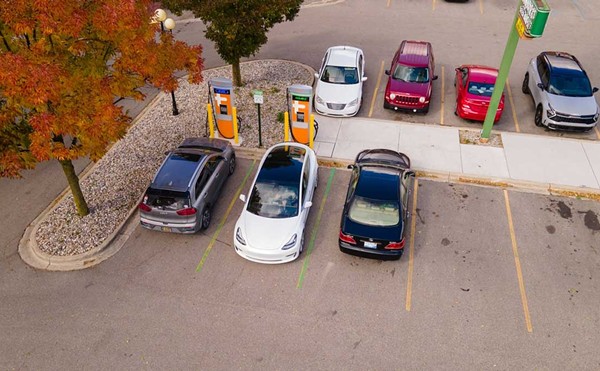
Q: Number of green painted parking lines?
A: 2